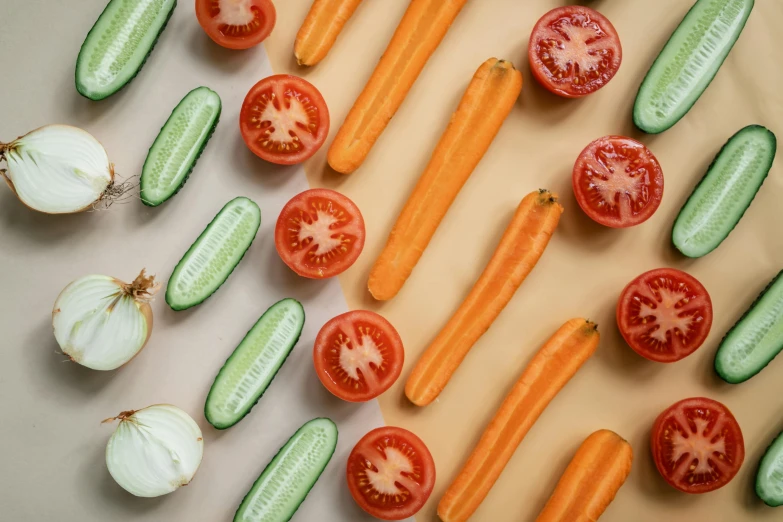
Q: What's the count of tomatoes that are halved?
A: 9